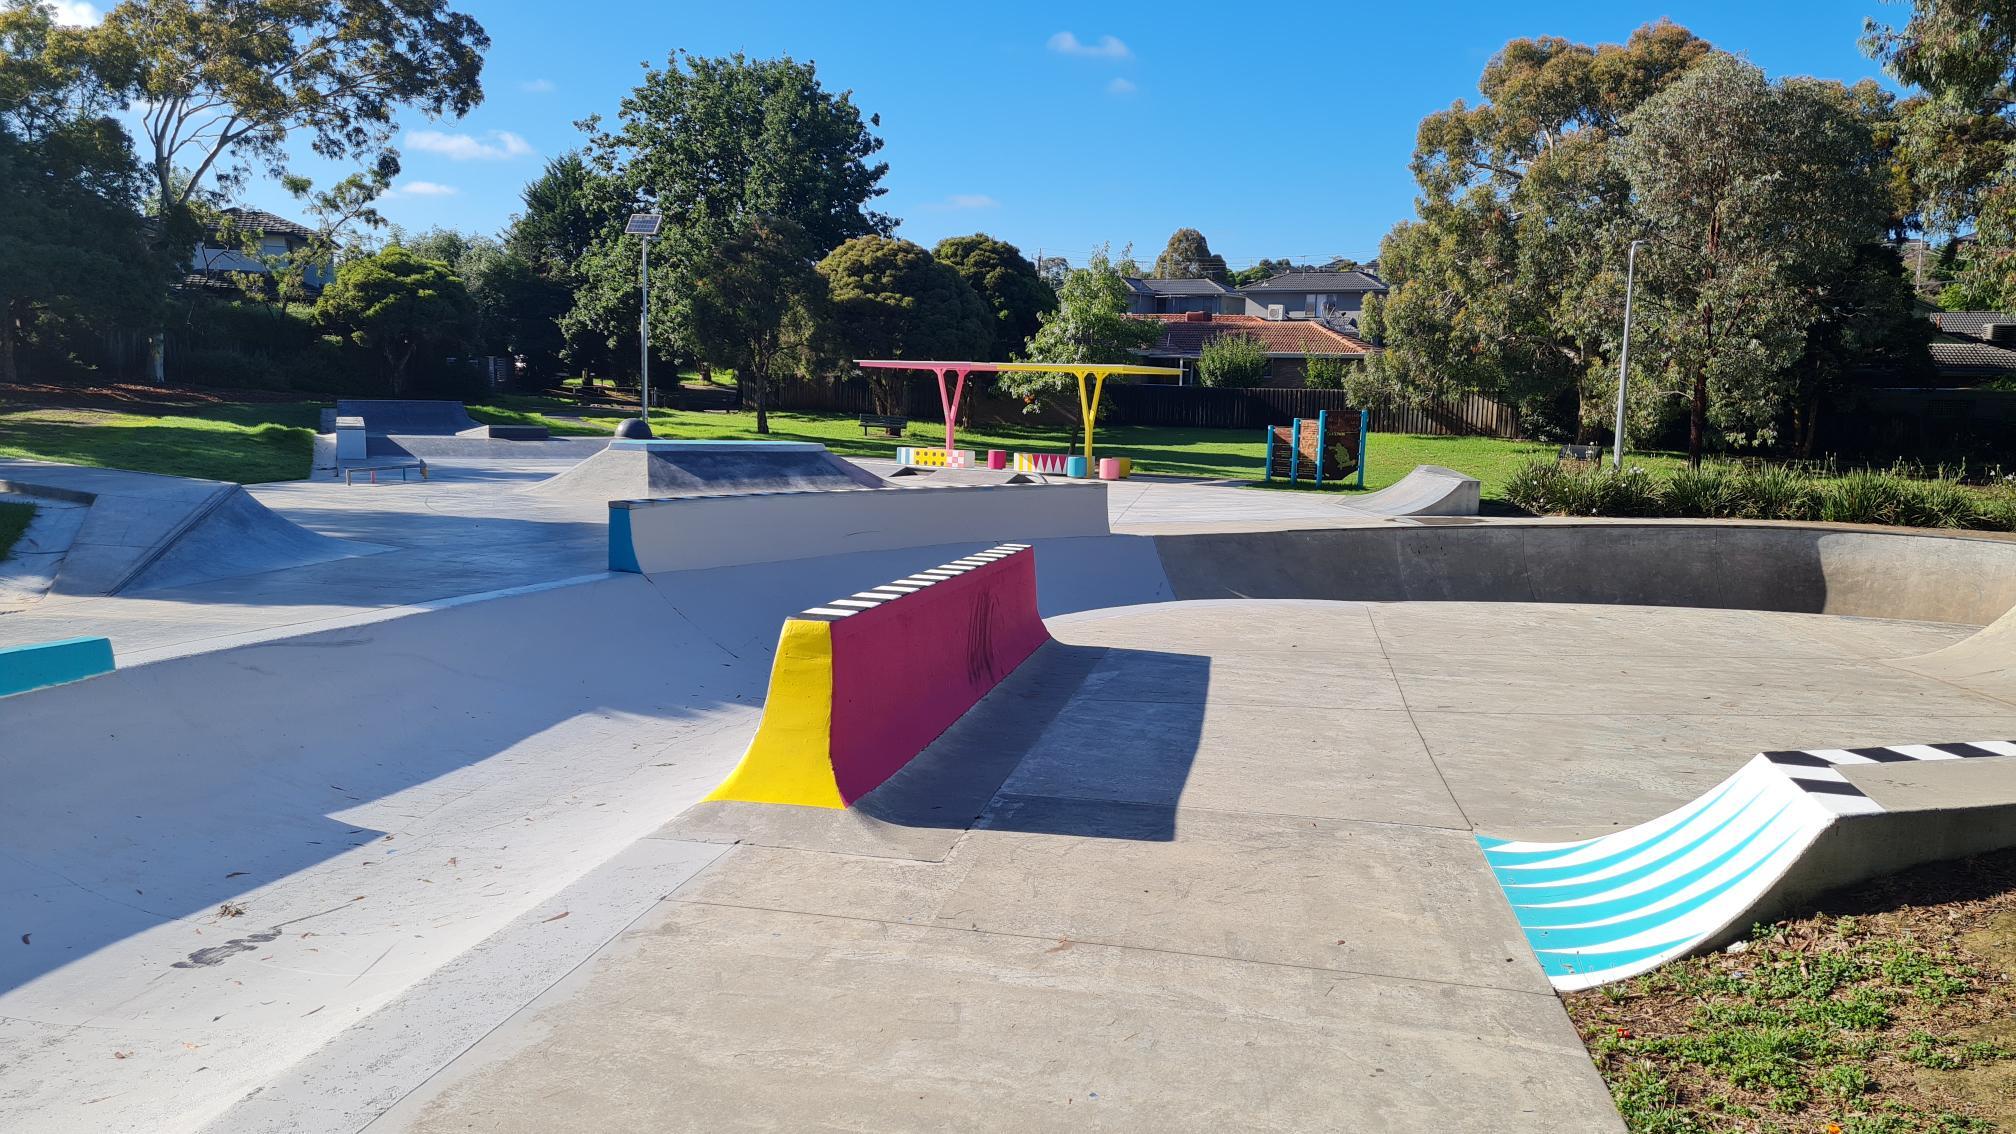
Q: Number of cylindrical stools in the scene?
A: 4